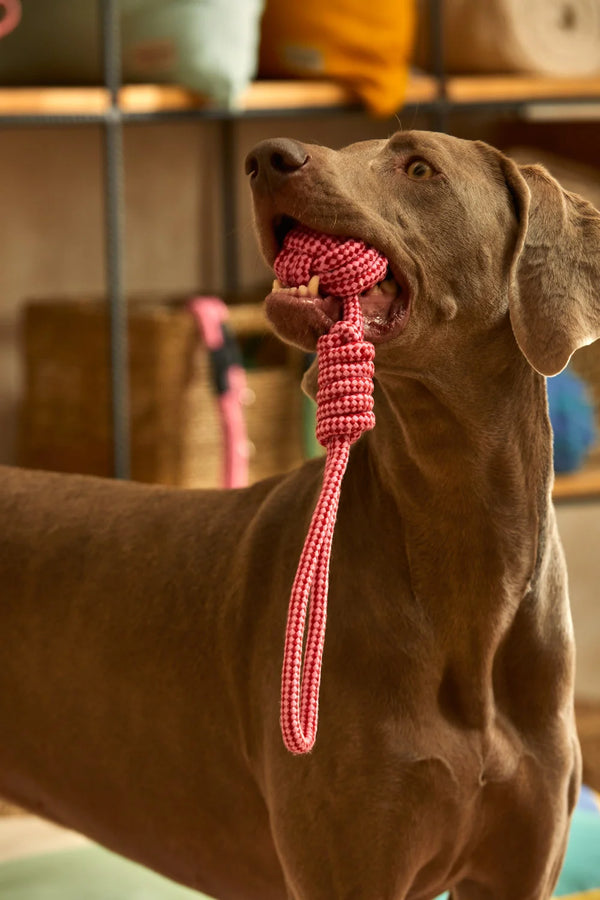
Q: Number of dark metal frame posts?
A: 3